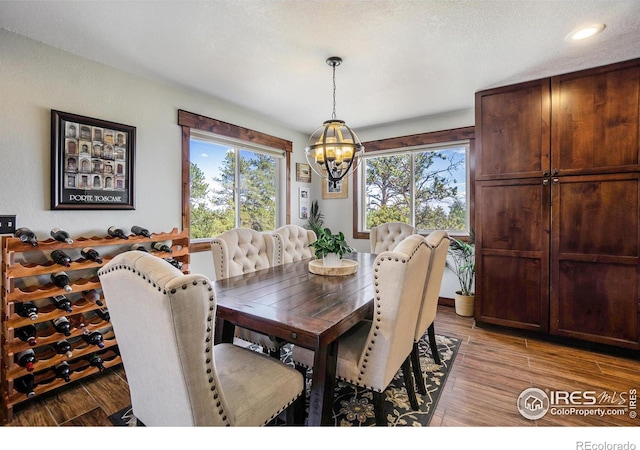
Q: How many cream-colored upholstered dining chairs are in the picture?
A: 6